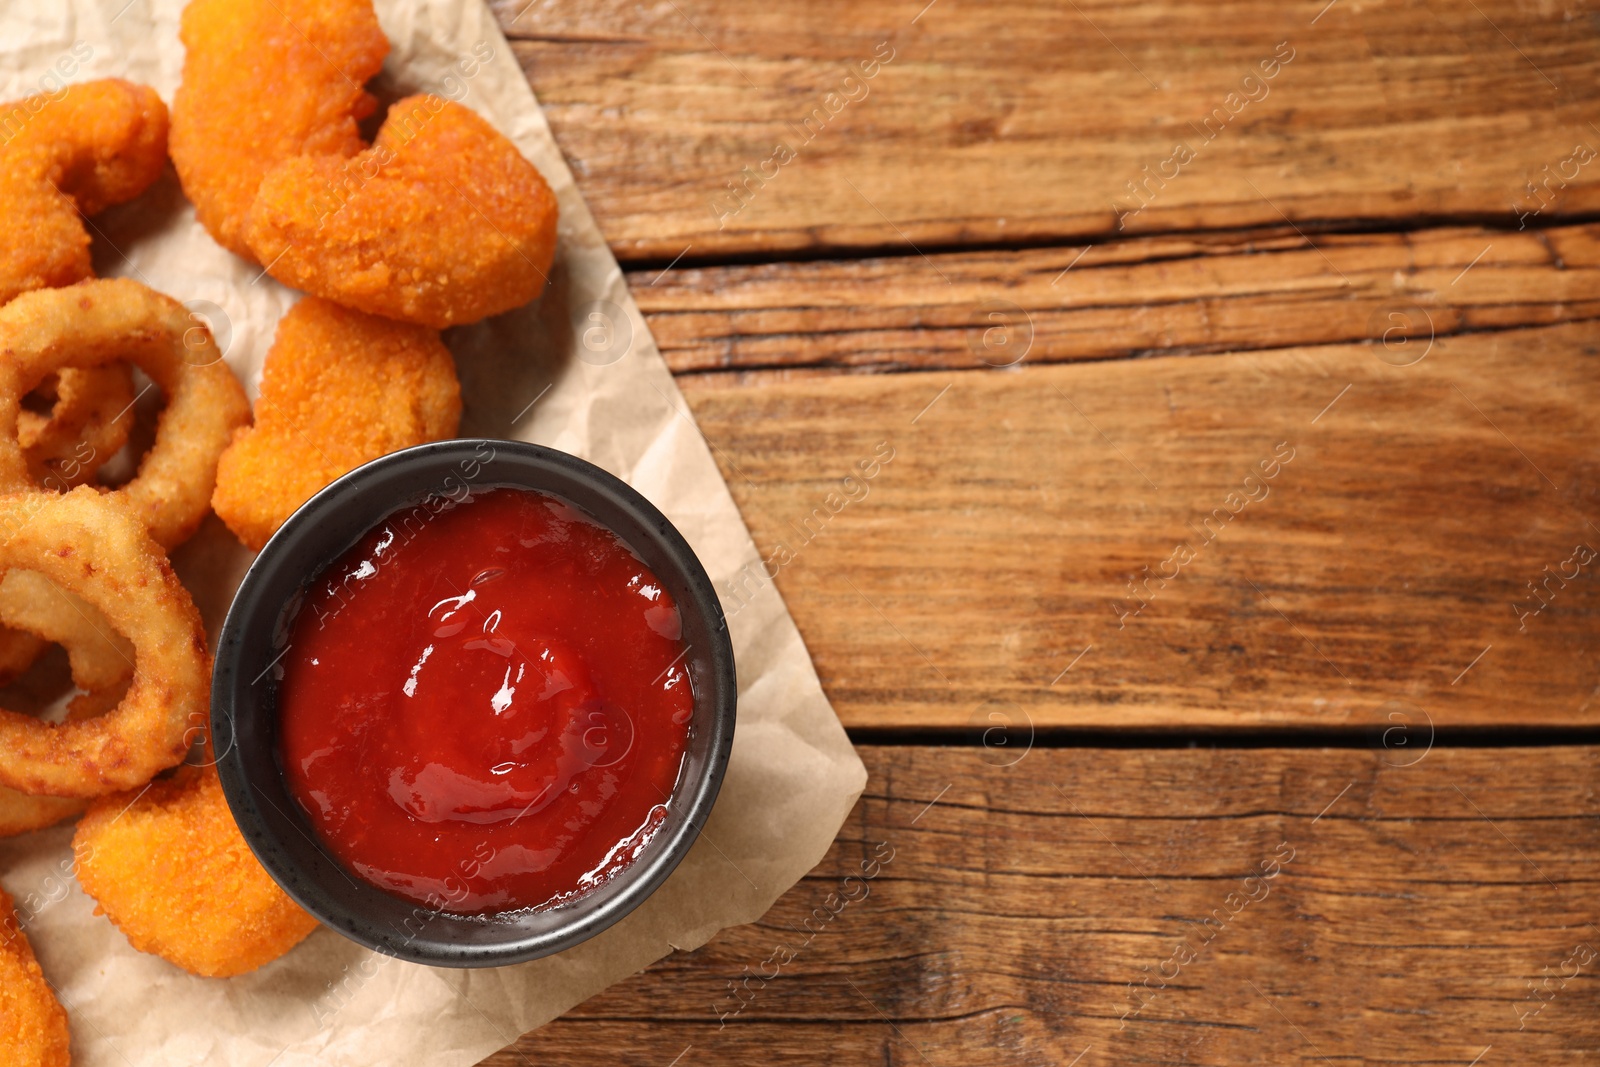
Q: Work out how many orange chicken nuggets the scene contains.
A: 6